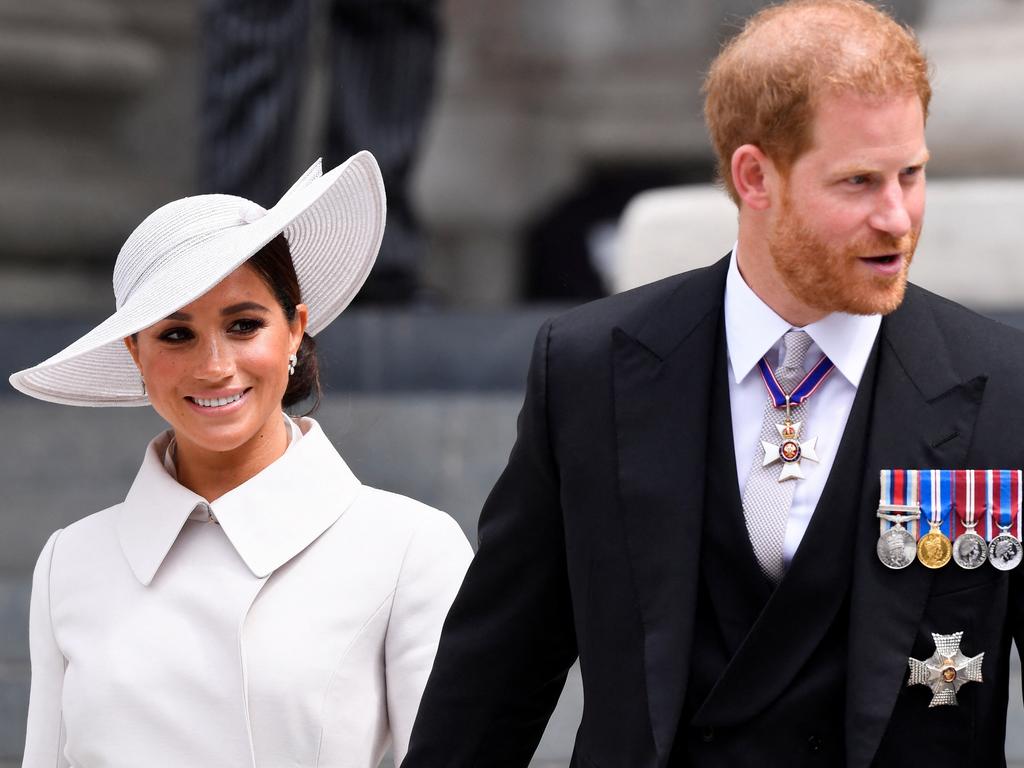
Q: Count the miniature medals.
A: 4